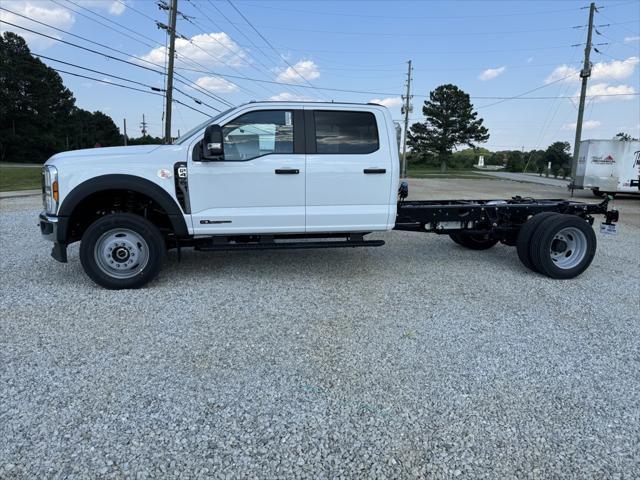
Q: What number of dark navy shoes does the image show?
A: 0